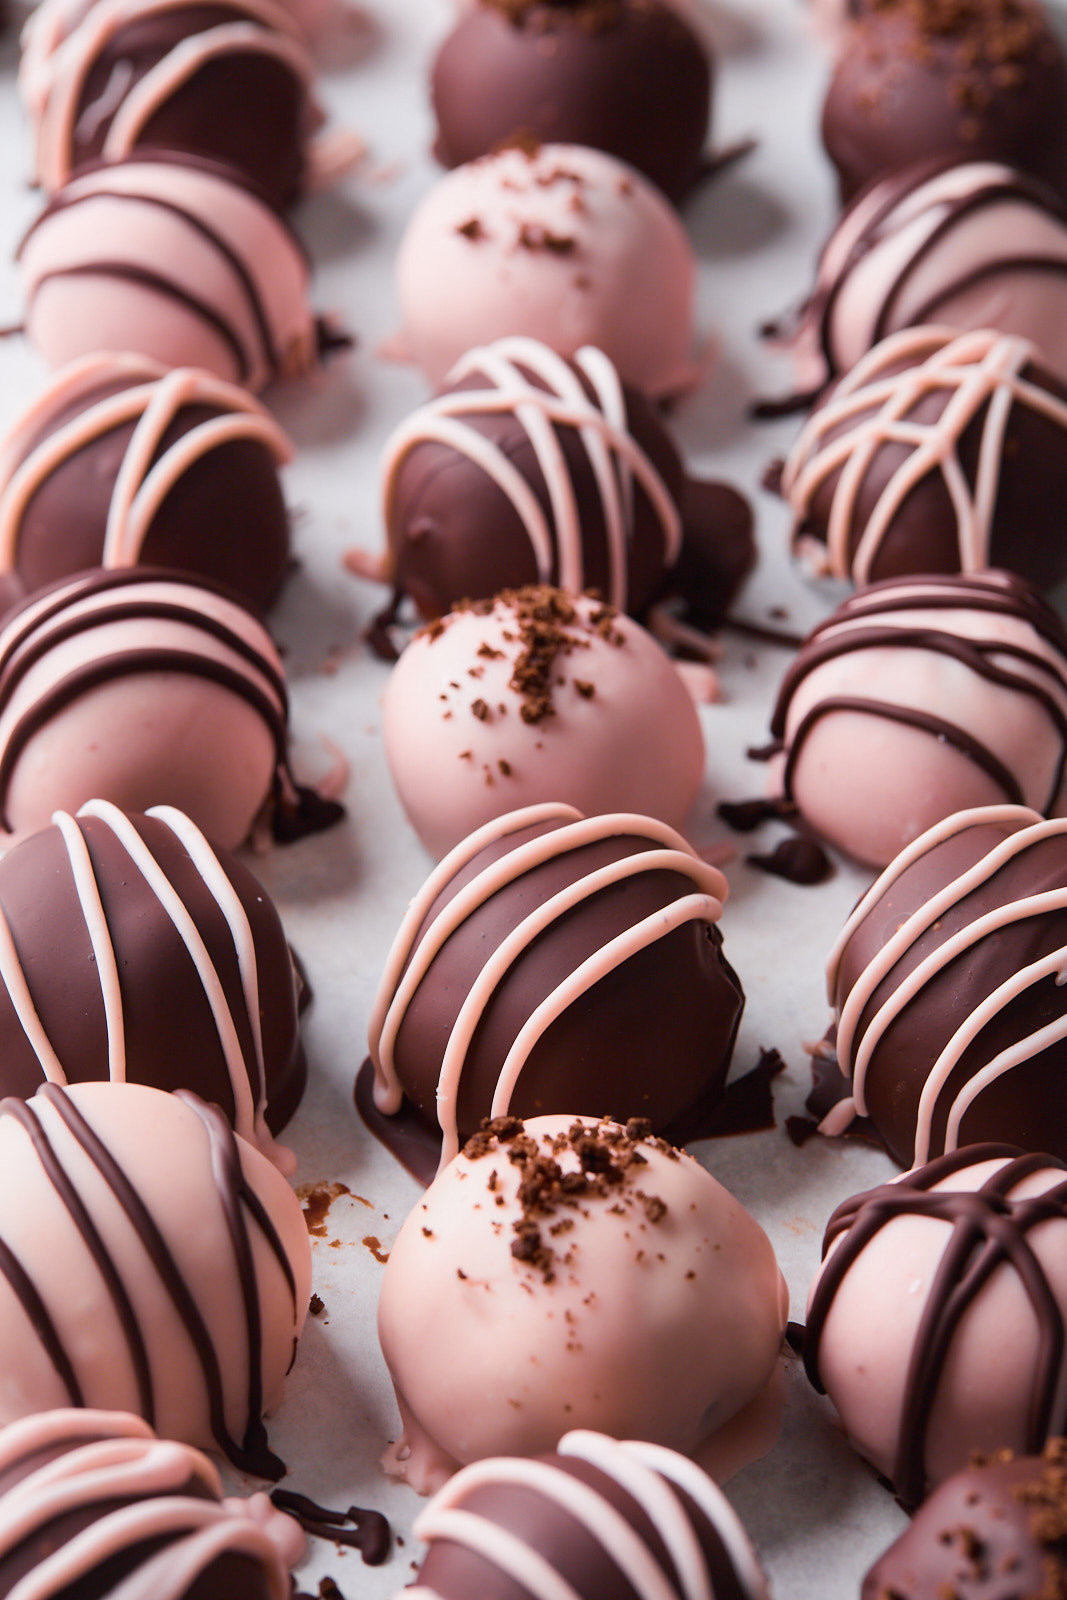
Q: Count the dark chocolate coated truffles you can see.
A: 12